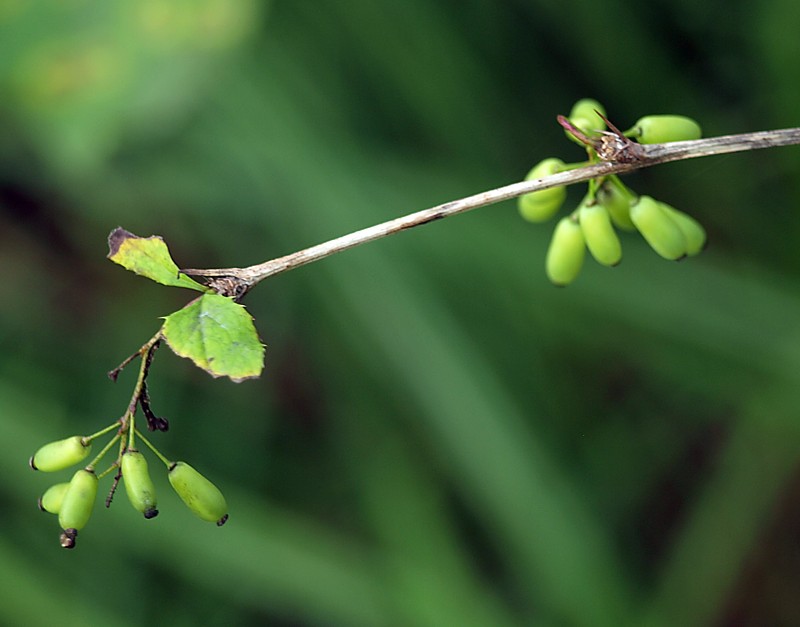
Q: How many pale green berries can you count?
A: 13